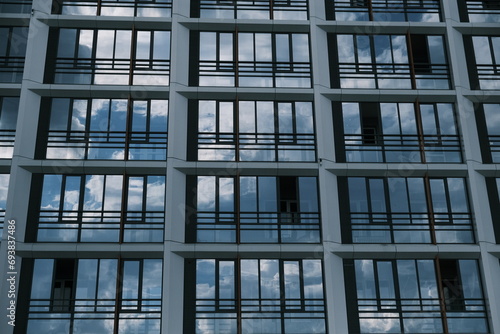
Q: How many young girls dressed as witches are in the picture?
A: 0